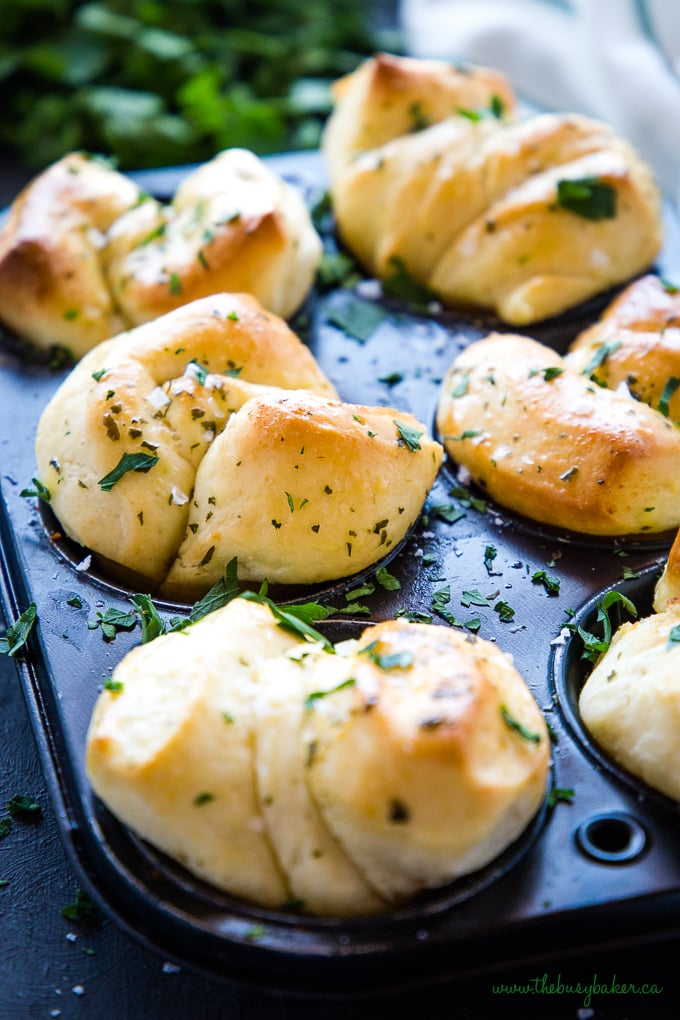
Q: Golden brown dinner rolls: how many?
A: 6